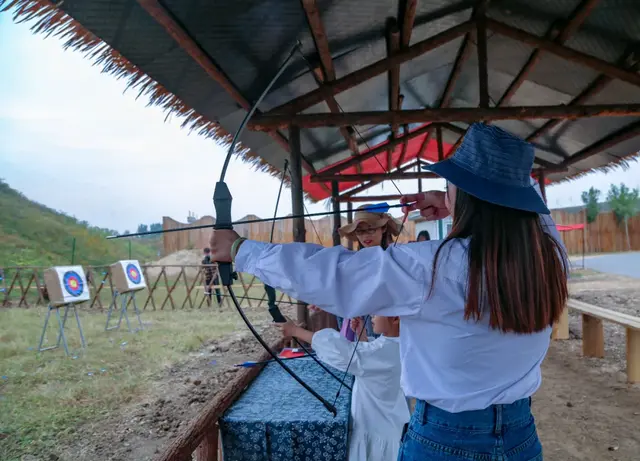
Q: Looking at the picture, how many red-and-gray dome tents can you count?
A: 0